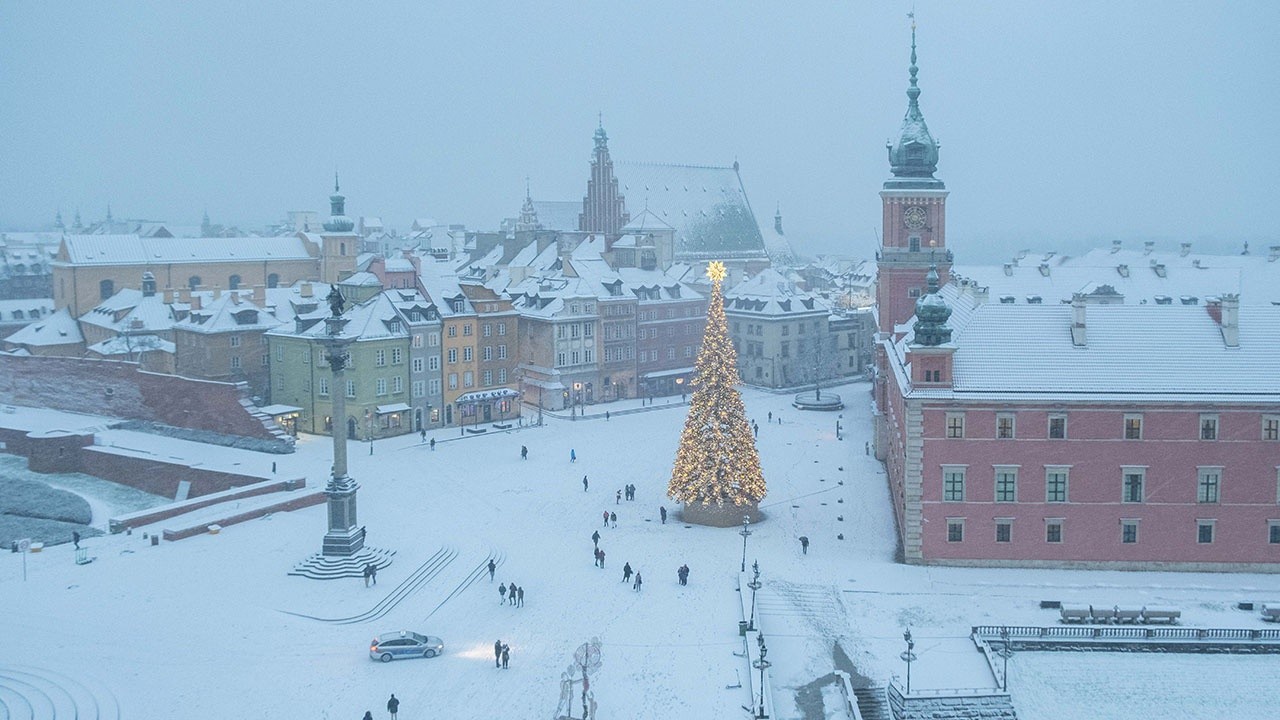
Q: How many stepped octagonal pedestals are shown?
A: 1